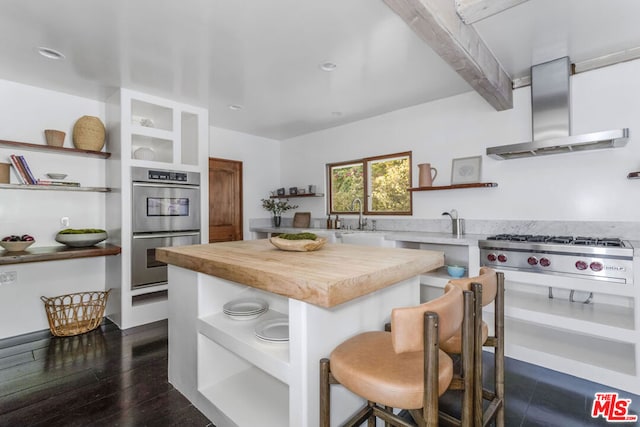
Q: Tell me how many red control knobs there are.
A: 6